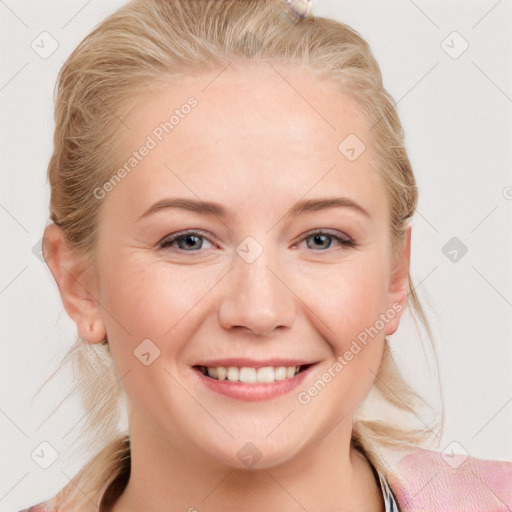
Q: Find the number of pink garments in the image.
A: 1